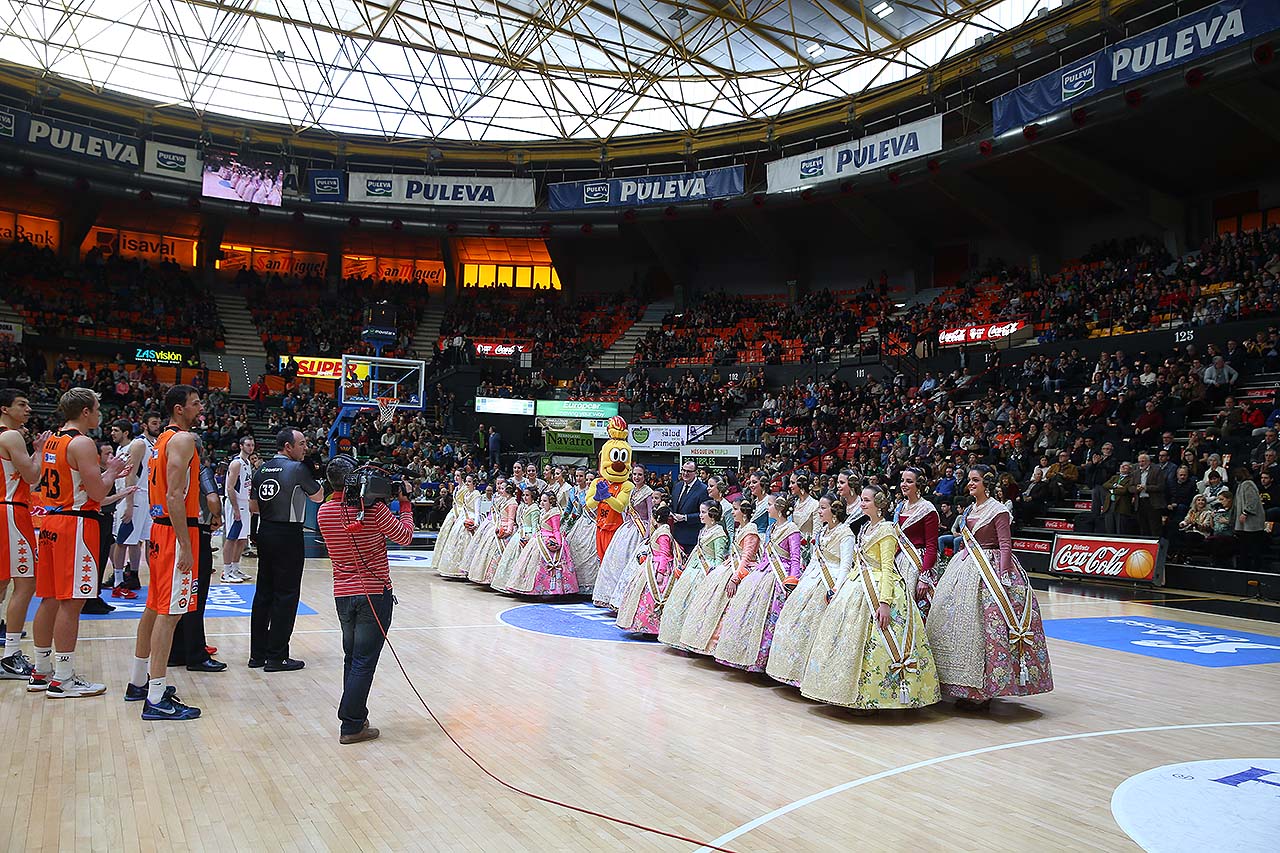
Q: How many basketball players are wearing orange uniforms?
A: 3